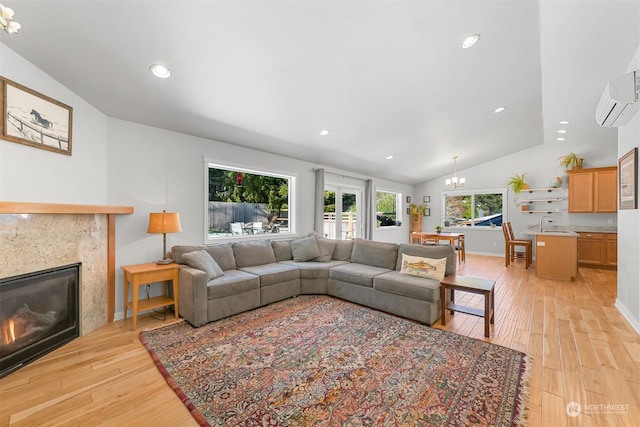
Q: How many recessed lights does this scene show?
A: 8